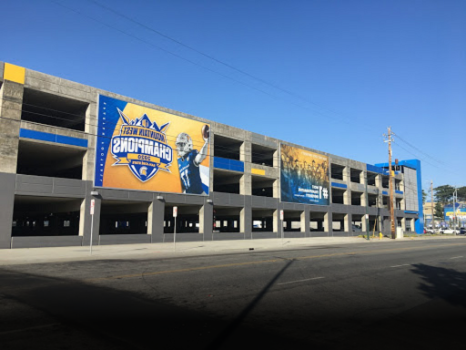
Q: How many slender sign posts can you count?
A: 3